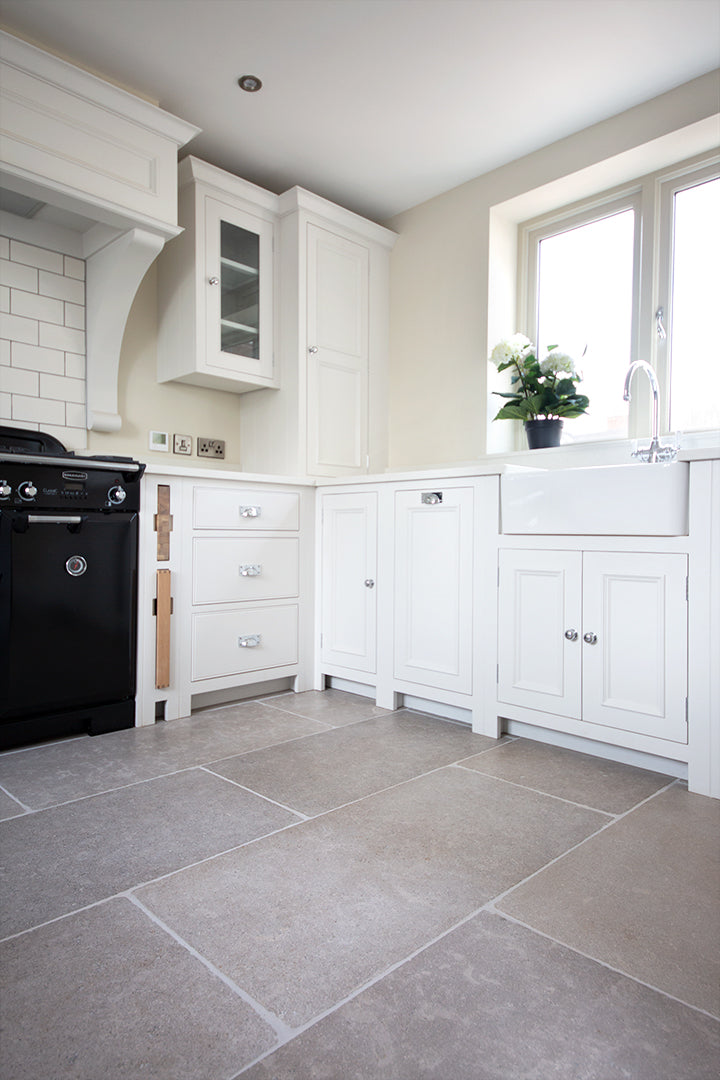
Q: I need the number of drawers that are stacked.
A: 3